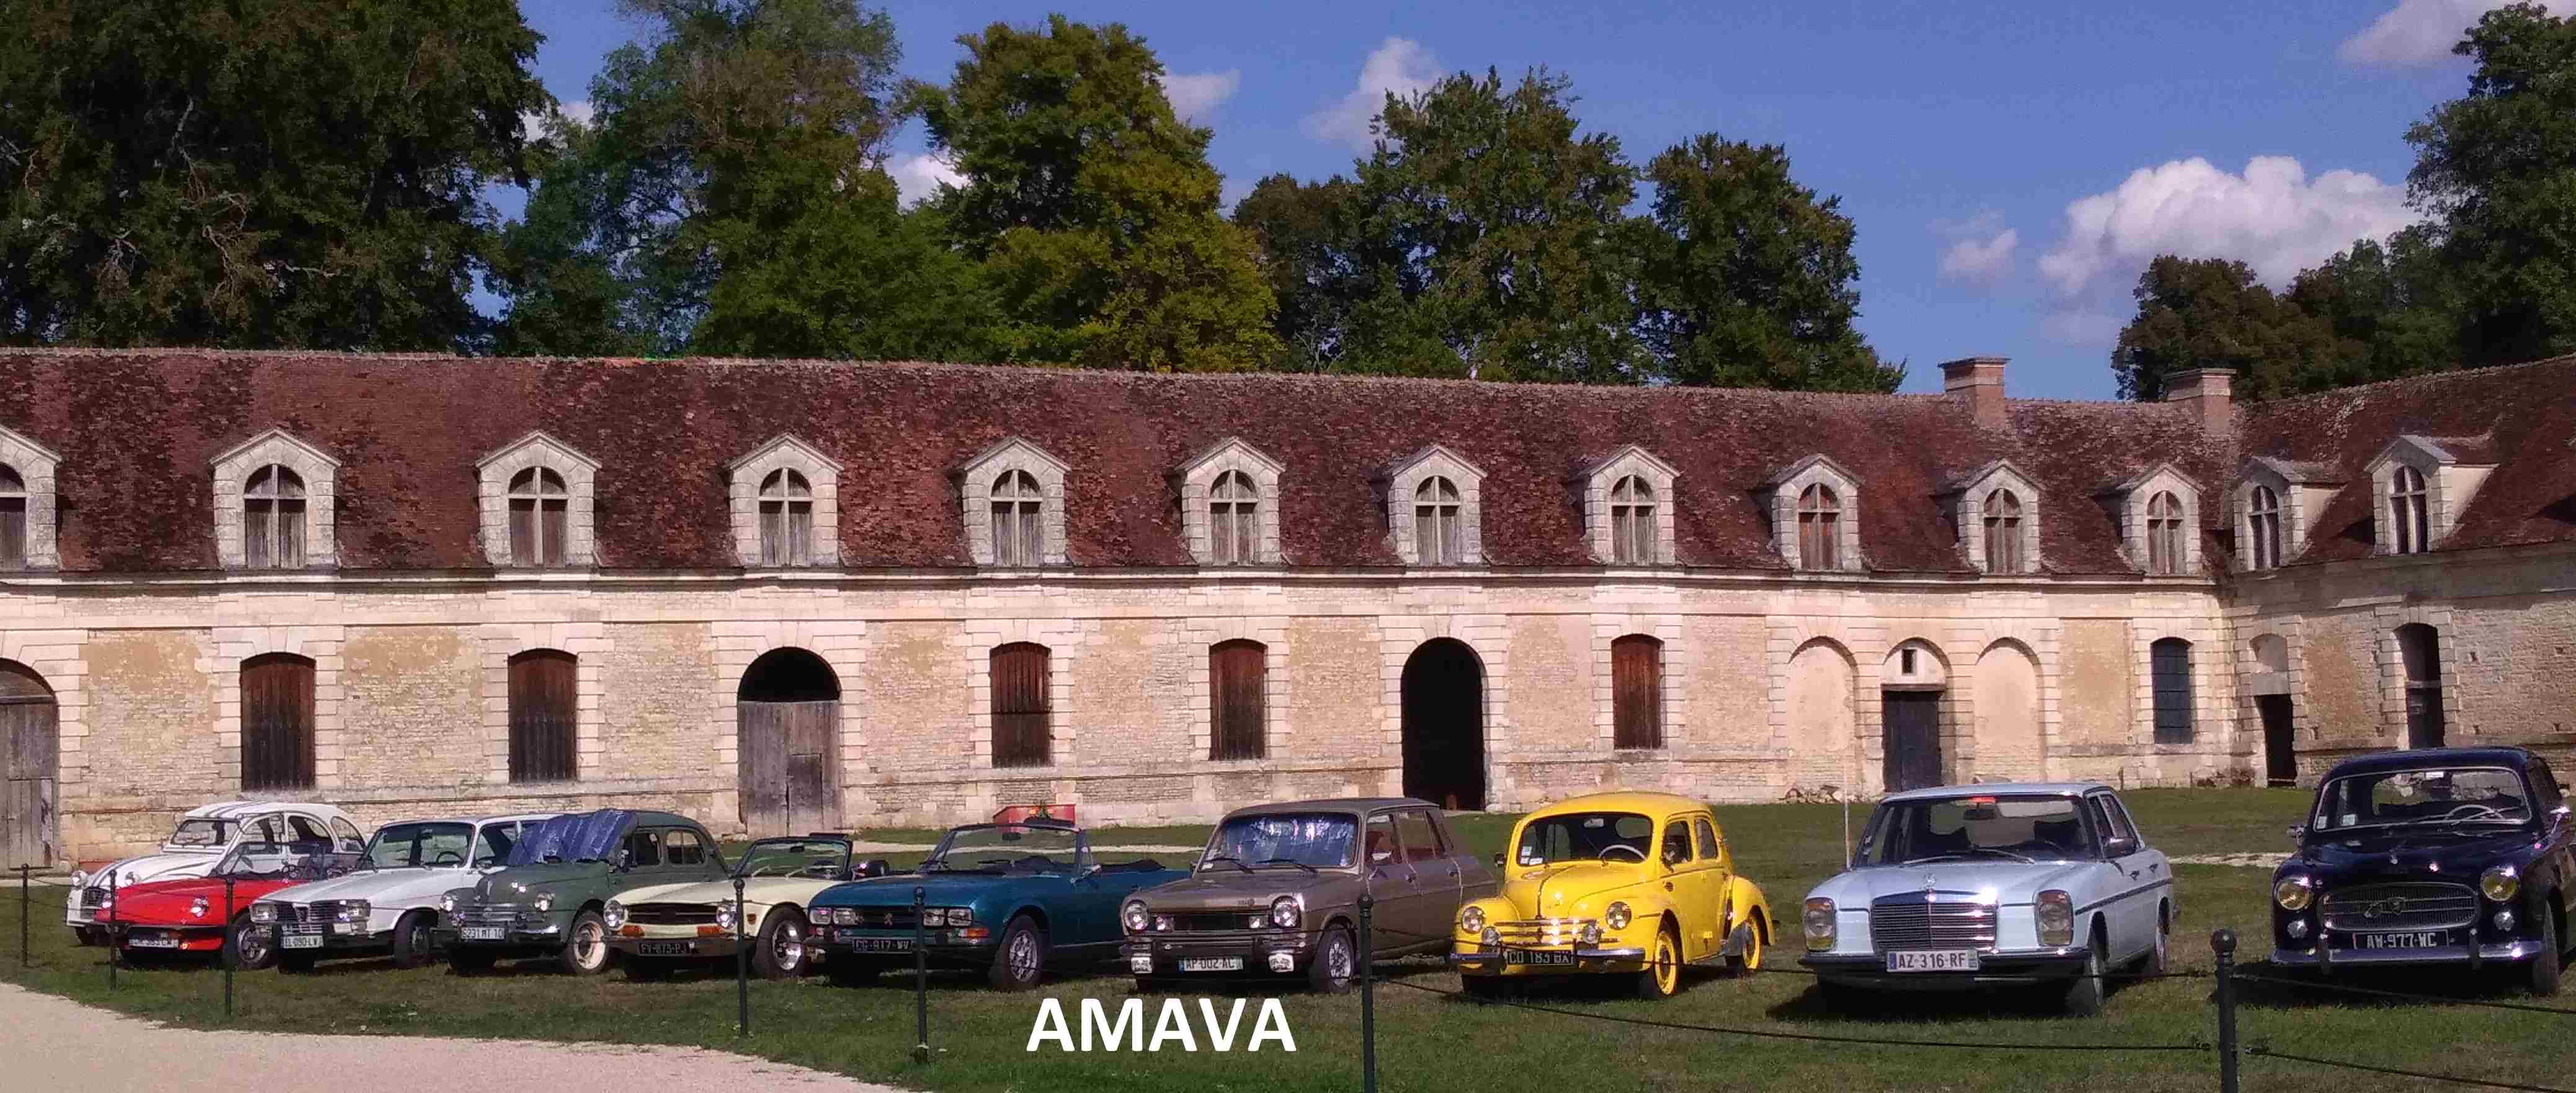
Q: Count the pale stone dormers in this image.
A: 13